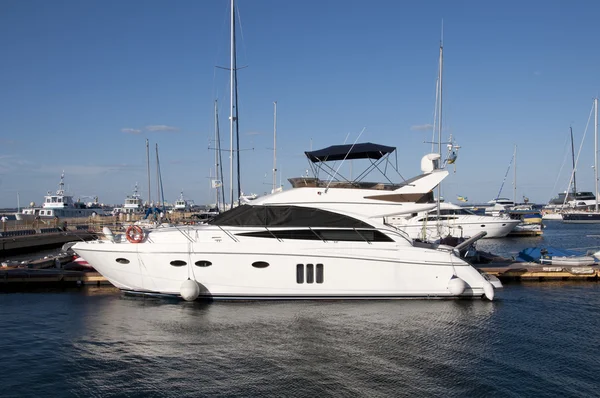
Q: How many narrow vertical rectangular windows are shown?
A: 3